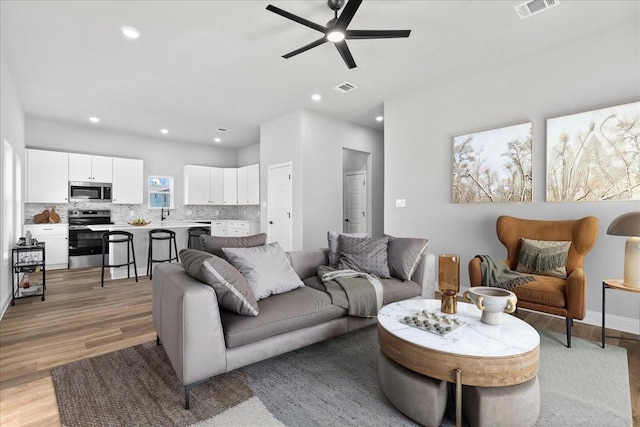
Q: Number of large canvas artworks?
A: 2